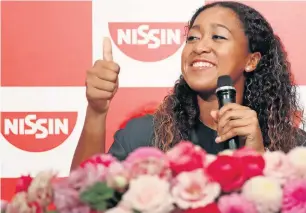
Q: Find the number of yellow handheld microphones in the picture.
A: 0